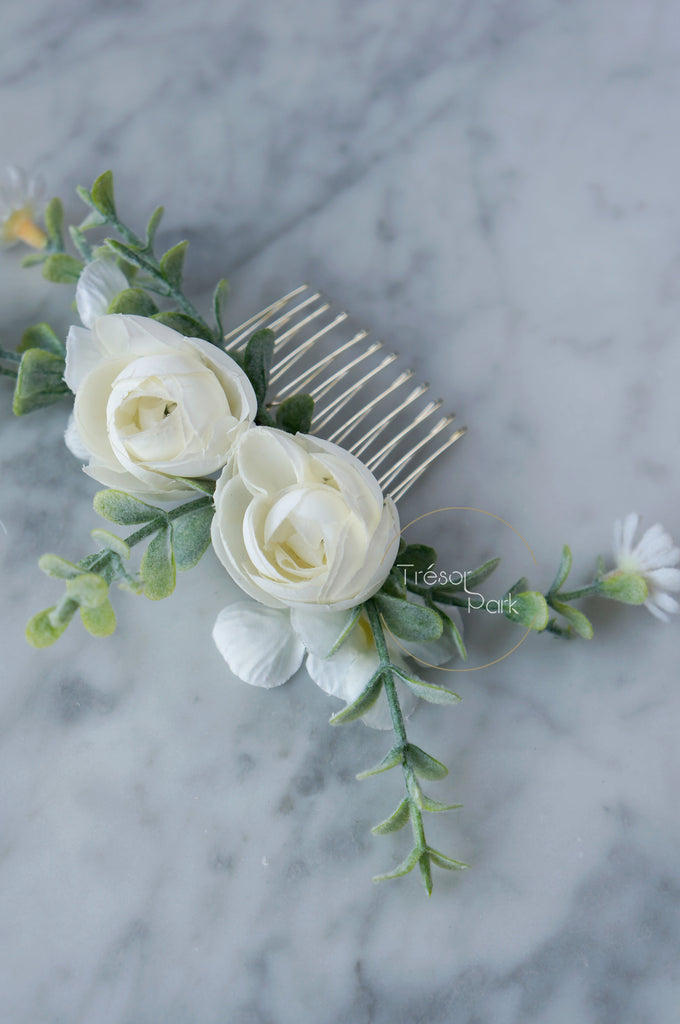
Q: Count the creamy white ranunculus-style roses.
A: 2